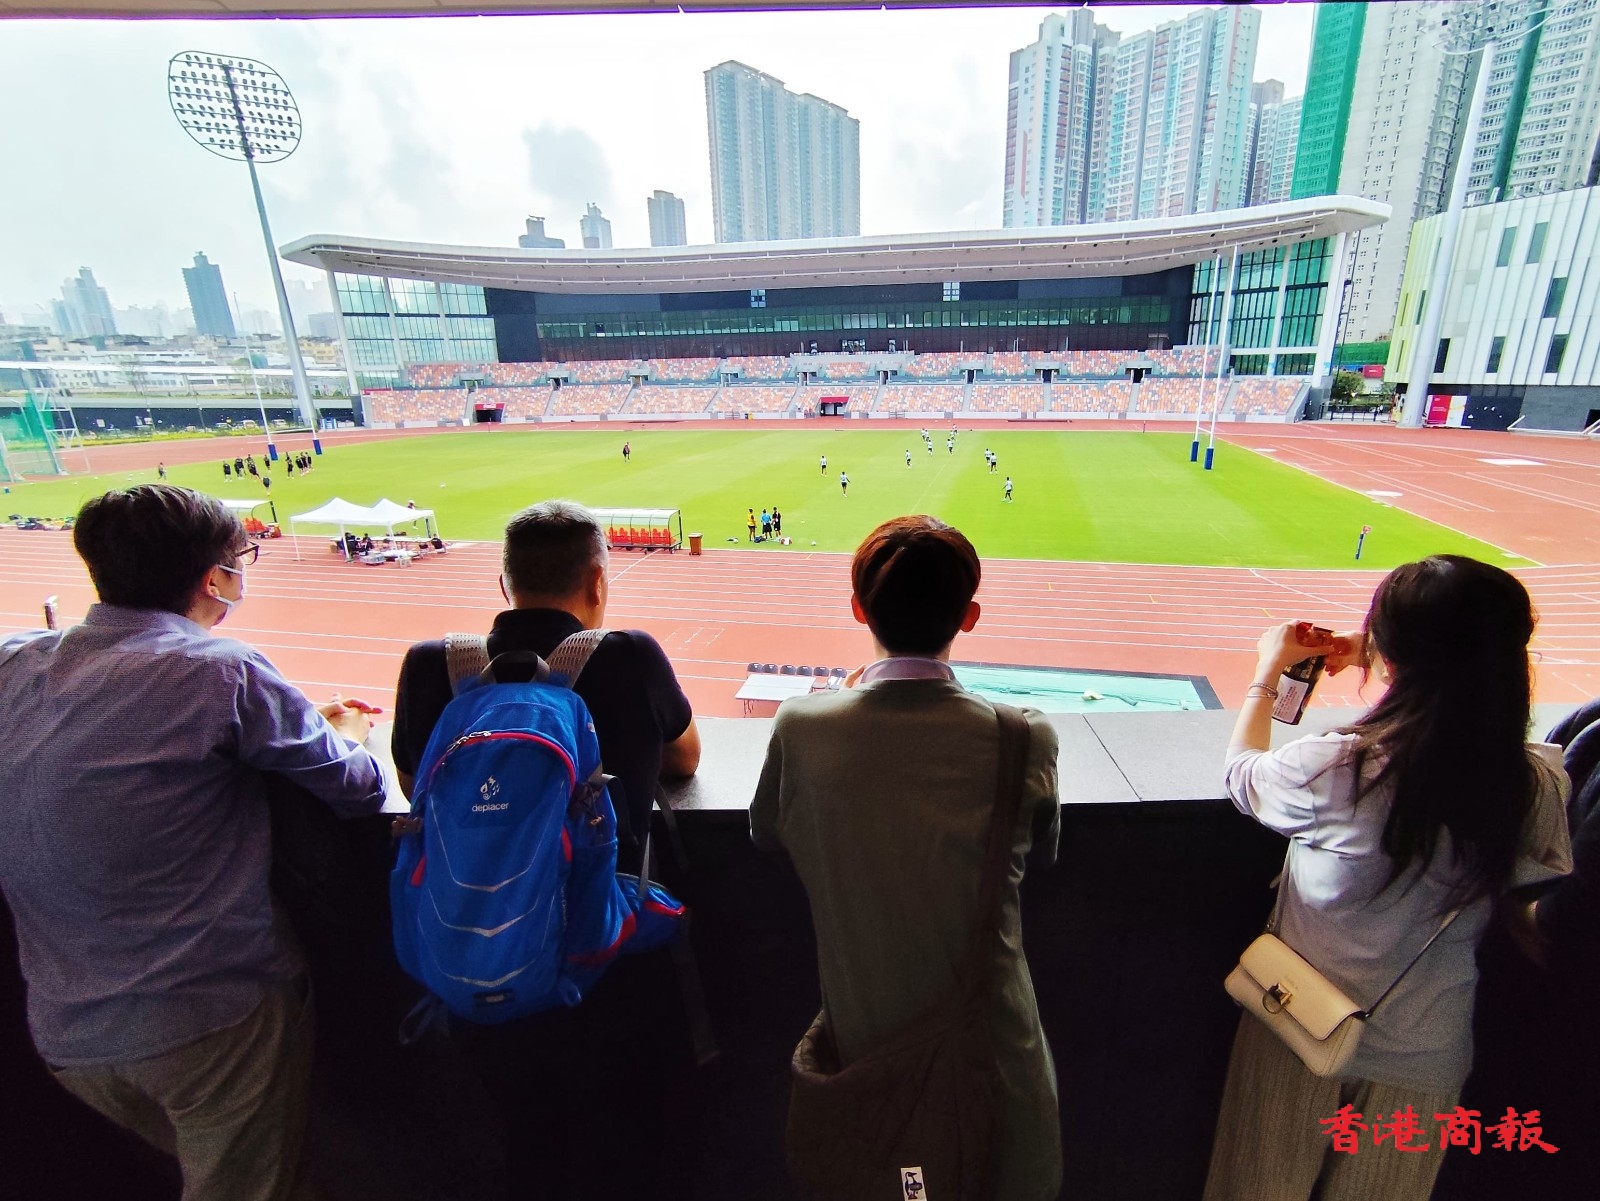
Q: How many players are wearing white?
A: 12